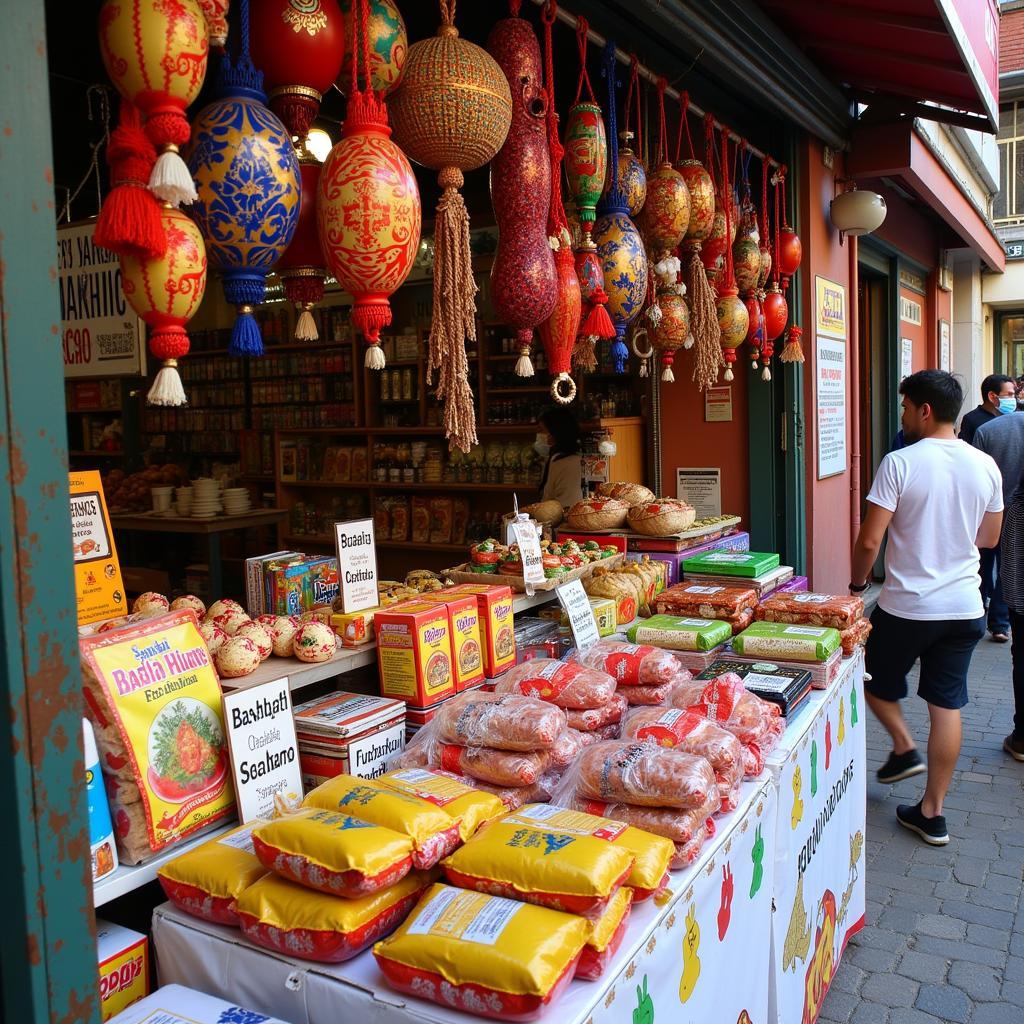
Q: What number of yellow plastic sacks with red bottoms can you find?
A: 9